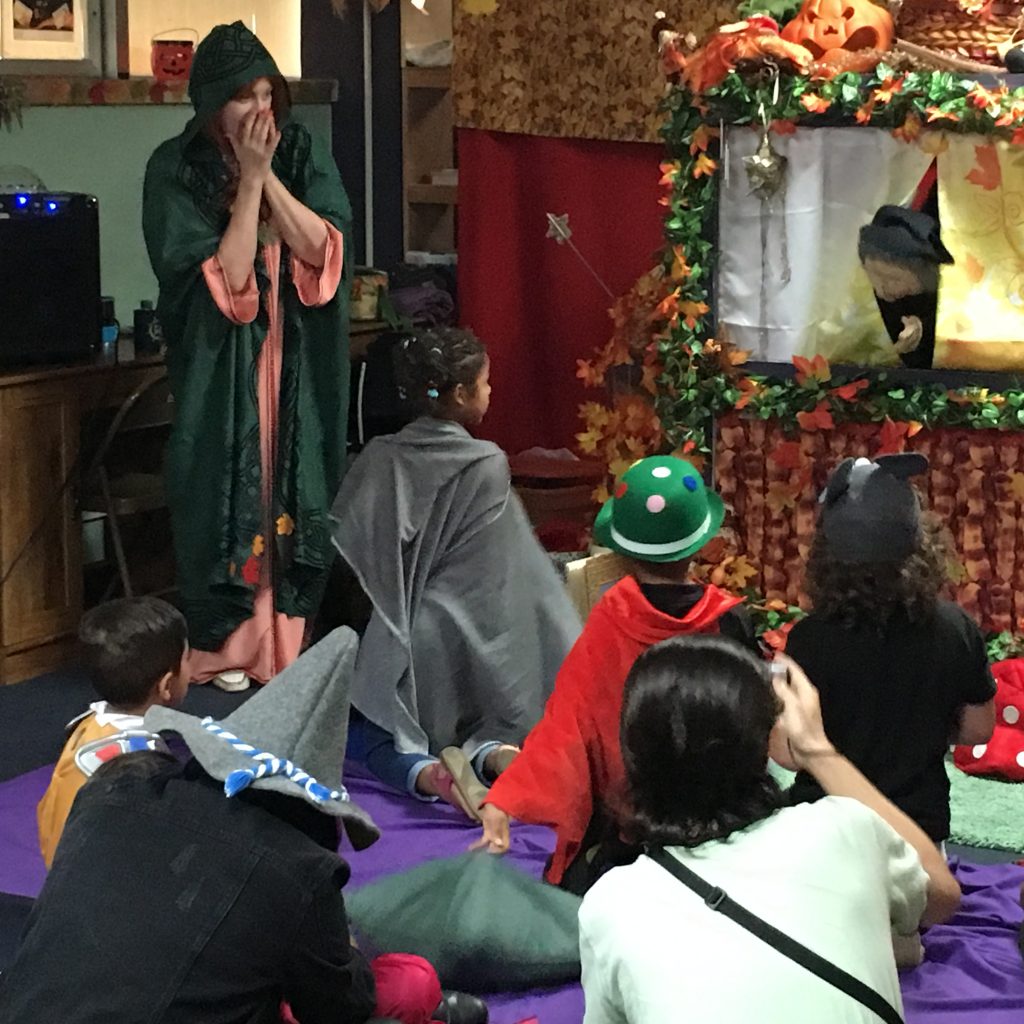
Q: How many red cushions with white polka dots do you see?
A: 1